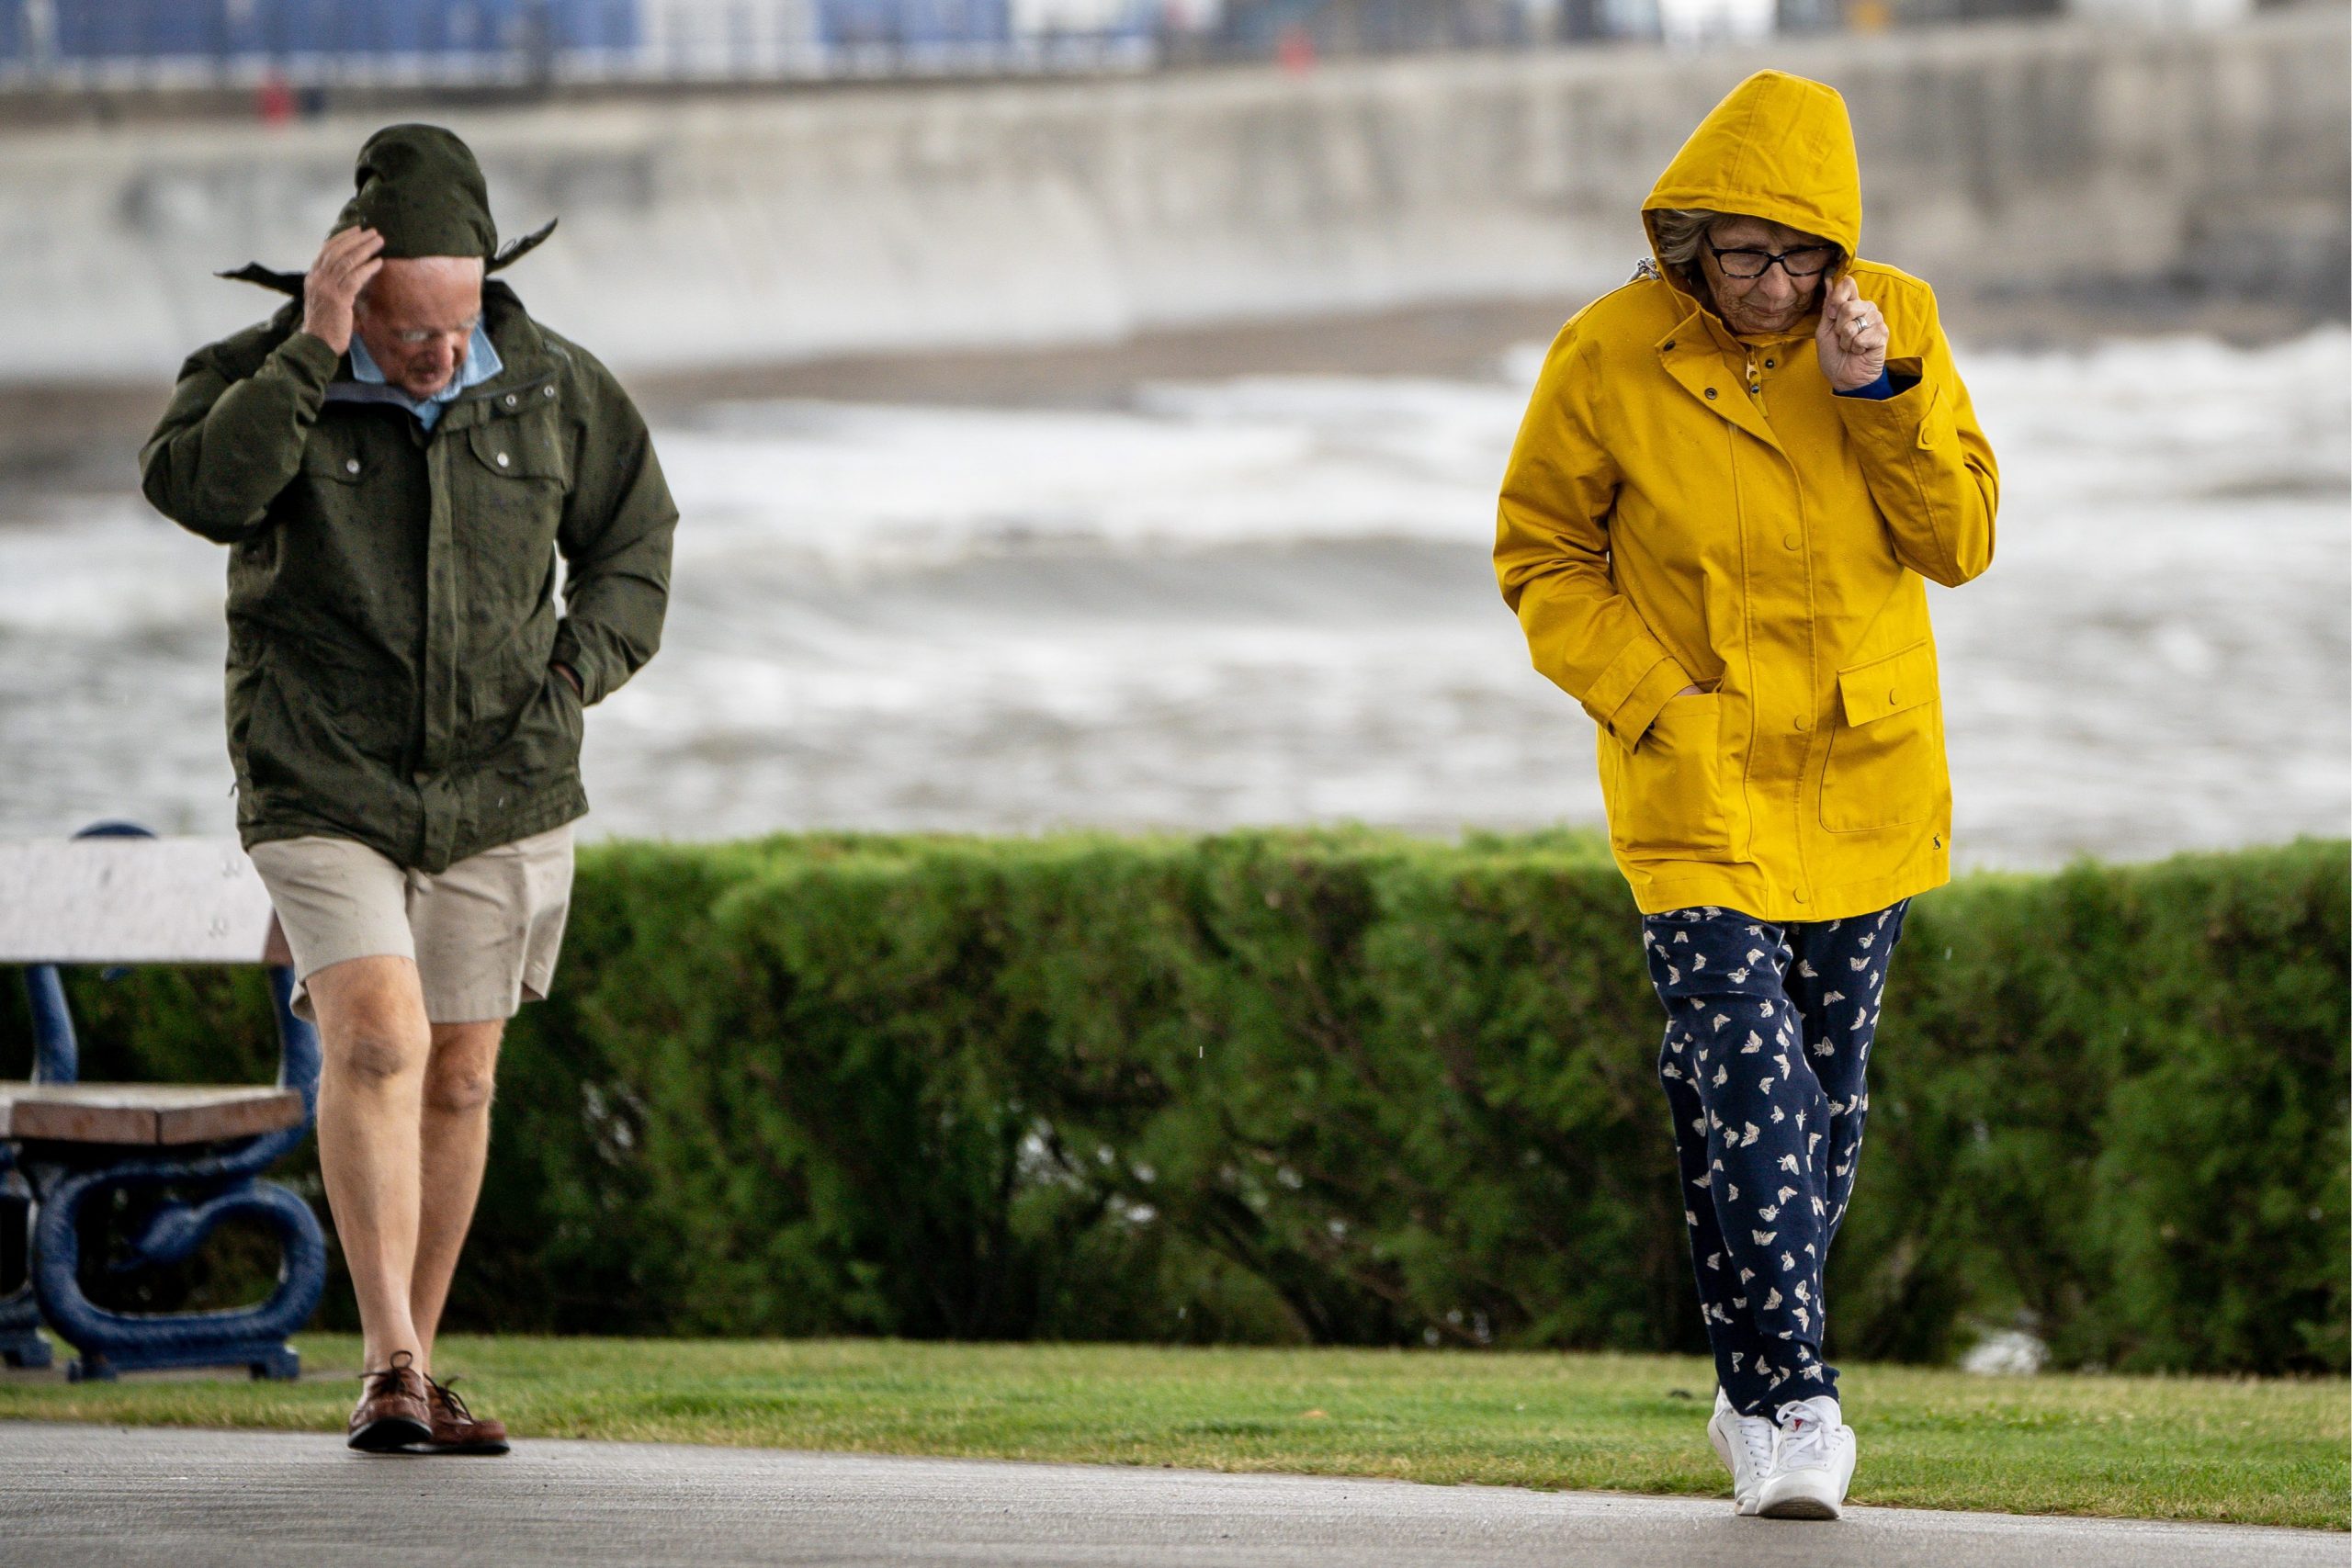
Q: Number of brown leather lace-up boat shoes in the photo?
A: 2